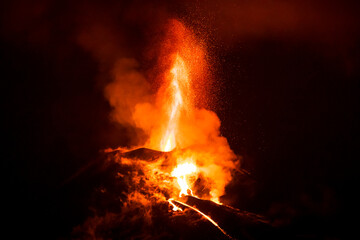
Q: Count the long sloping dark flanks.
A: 2